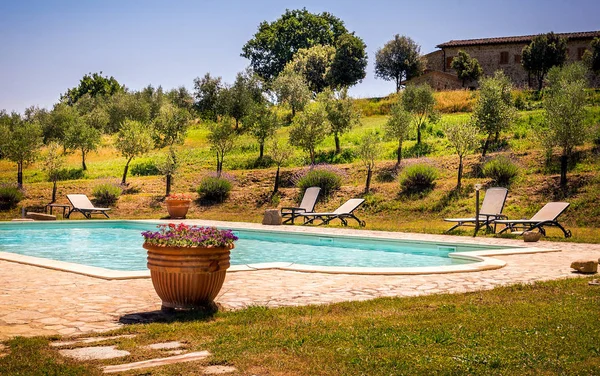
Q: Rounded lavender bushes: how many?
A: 6